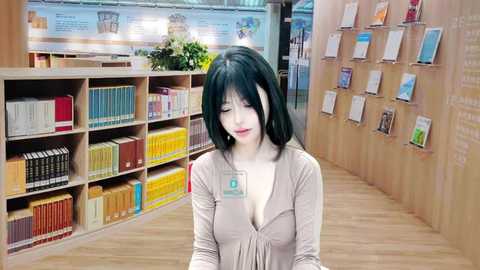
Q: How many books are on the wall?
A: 14